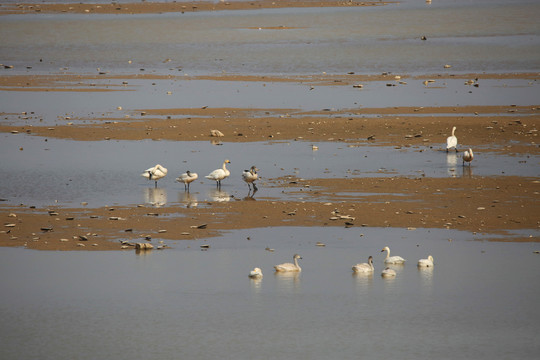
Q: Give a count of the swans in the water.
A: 12